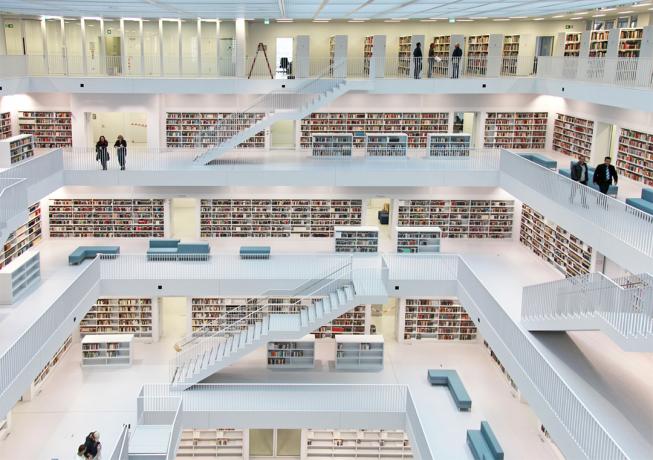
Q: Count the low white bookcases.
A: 10